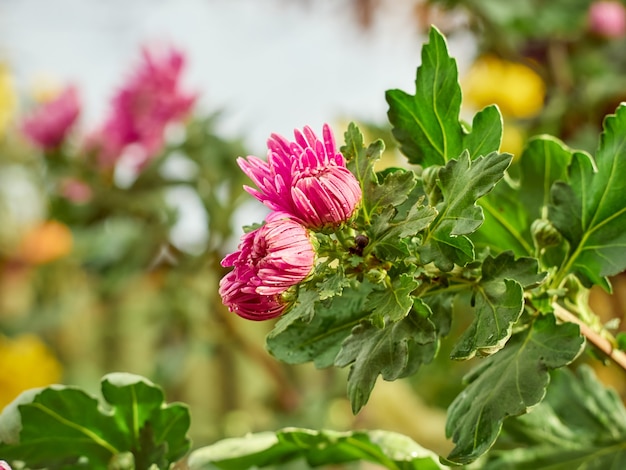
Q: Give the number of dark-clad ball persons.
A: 0